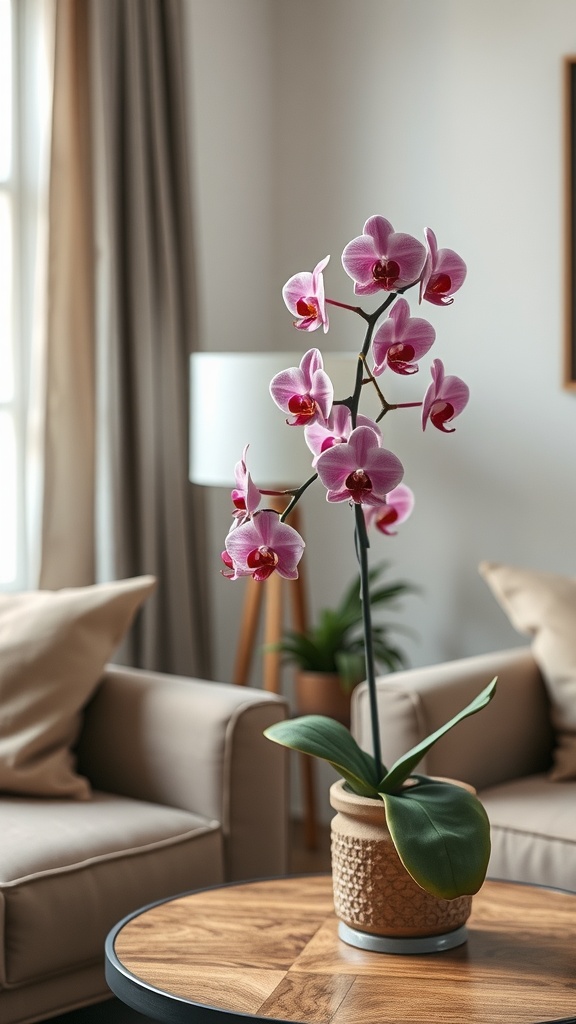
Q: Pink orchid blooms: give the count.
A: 11